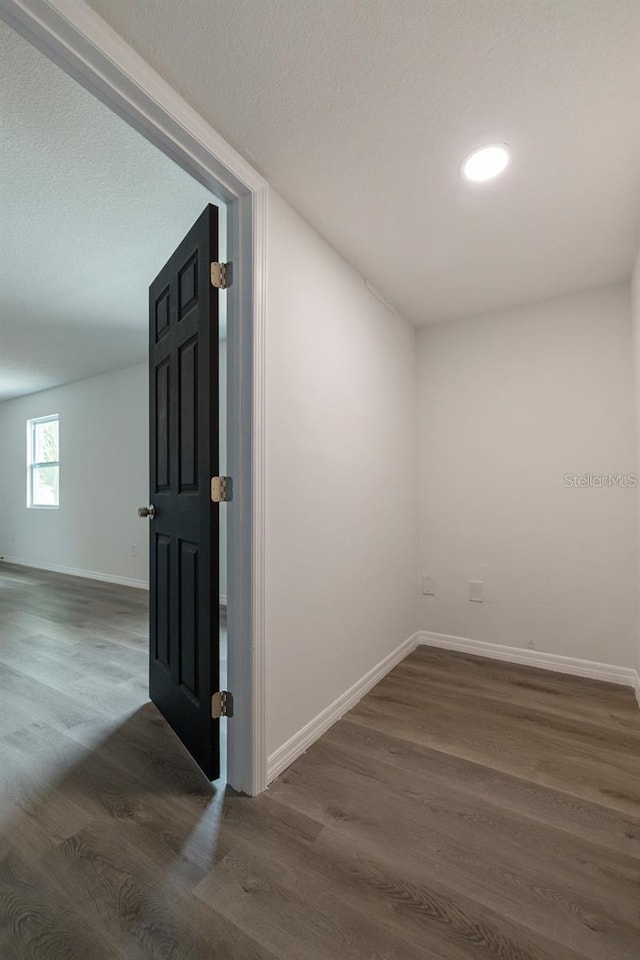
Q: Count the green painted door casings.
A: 0